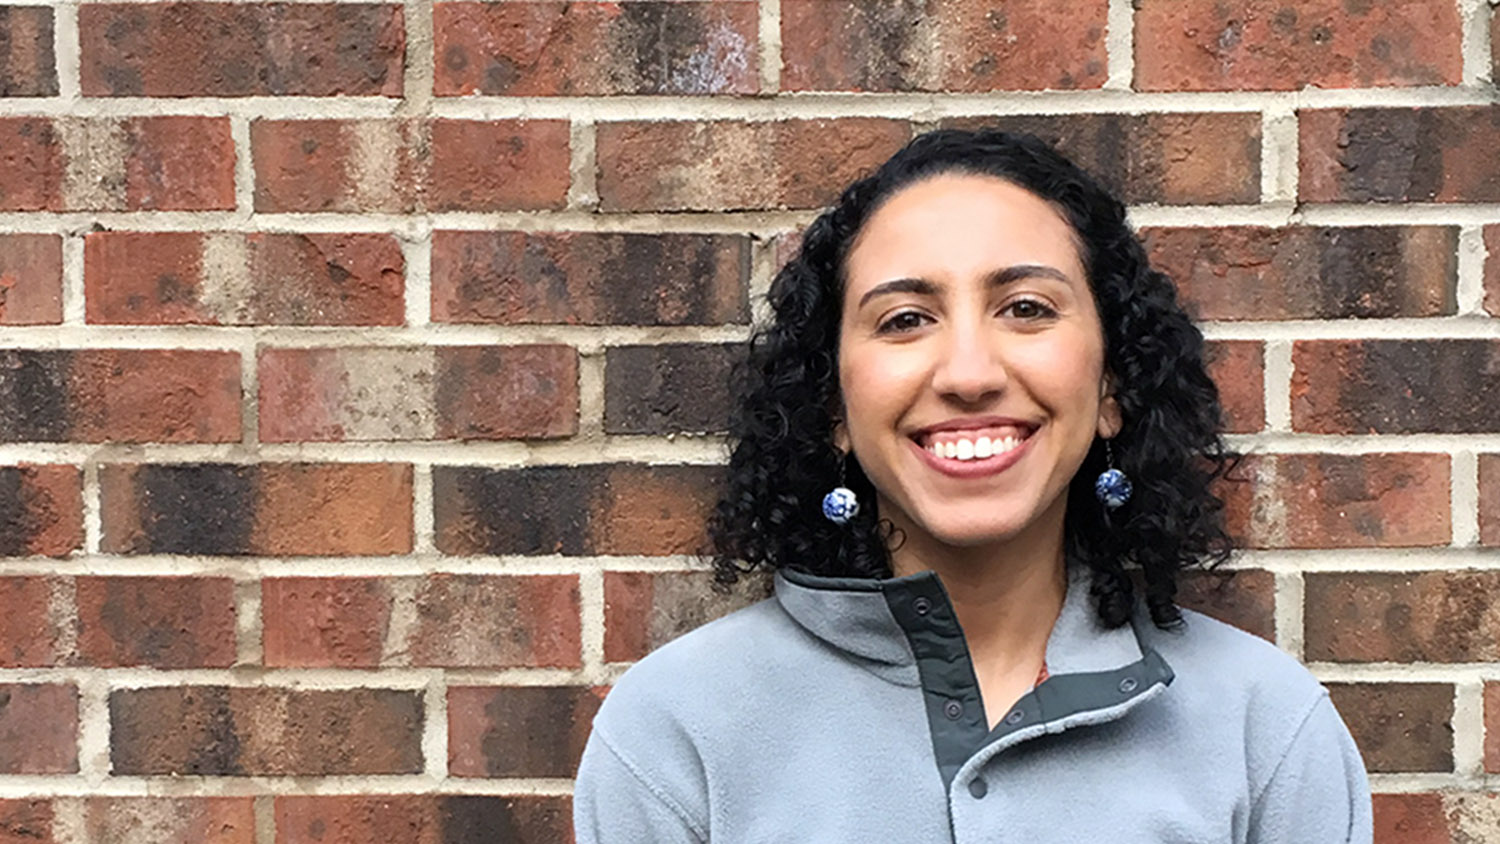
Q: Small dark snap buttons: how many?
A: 5